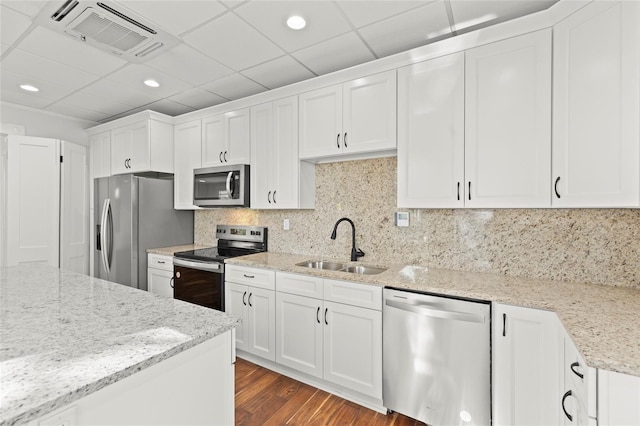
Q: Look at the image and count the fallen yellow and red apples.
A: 0